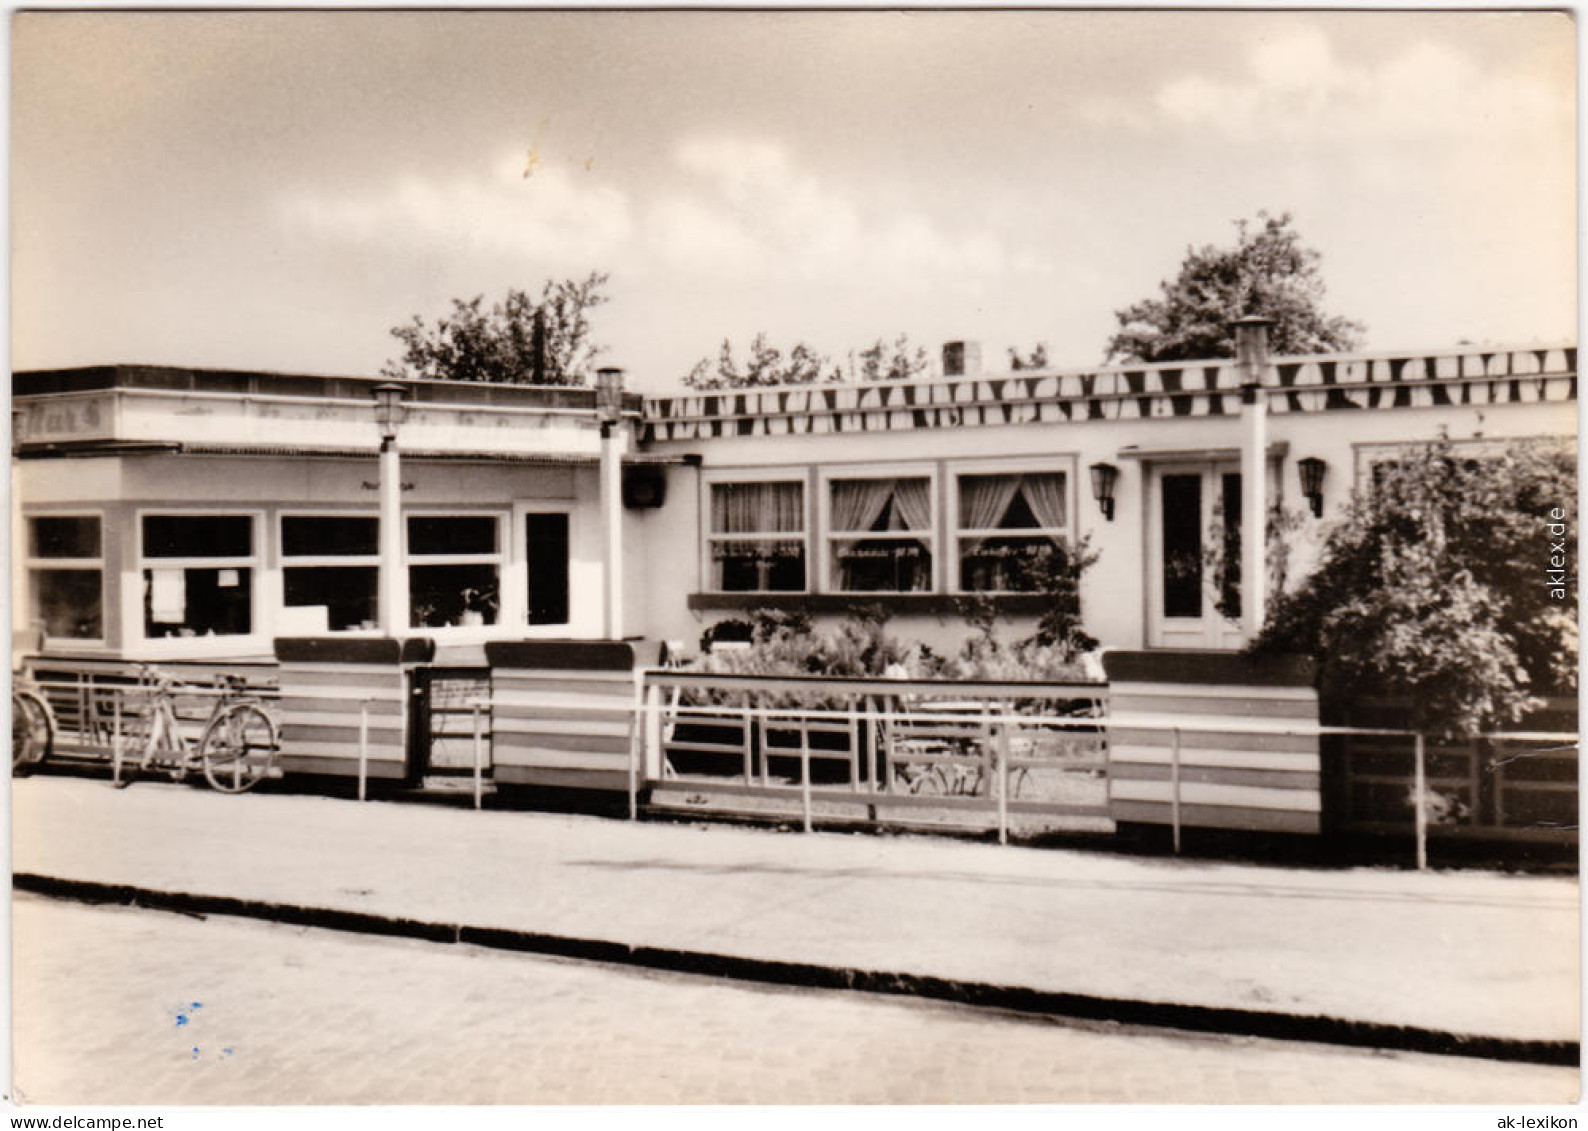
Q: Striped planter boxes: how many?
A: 3